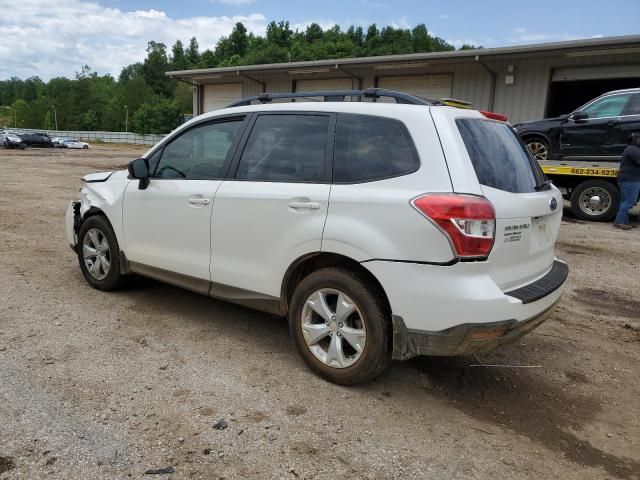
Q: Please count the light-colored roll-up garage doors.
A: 3